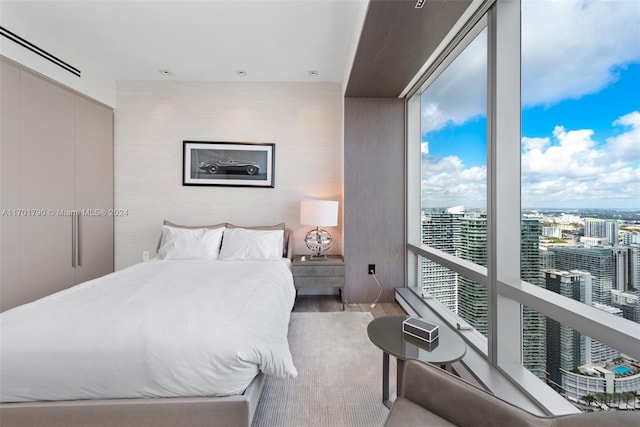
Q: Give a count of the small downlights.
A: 3